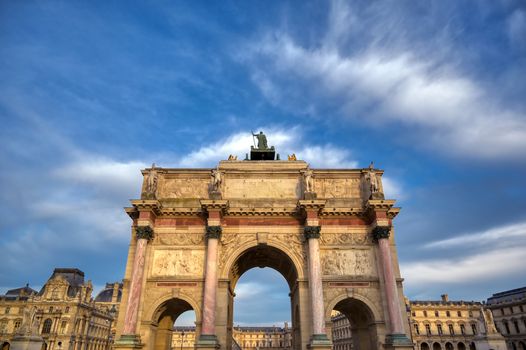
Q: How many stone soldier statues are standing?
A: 4